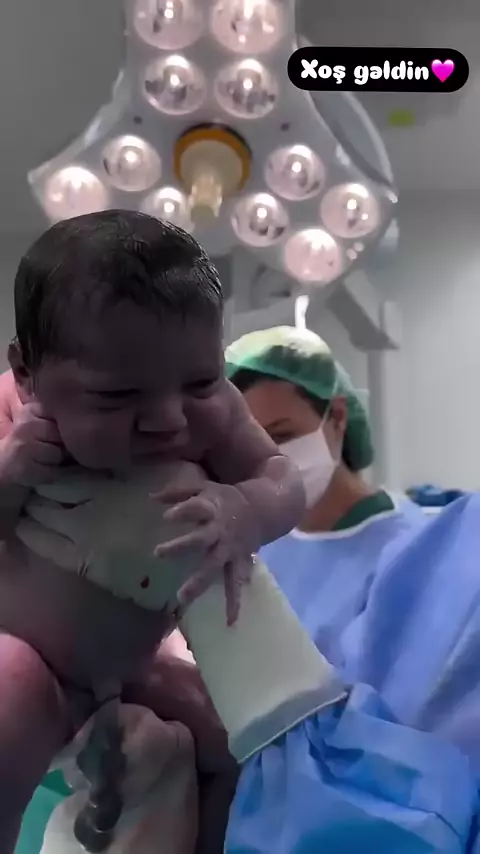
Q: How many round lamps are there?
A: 11